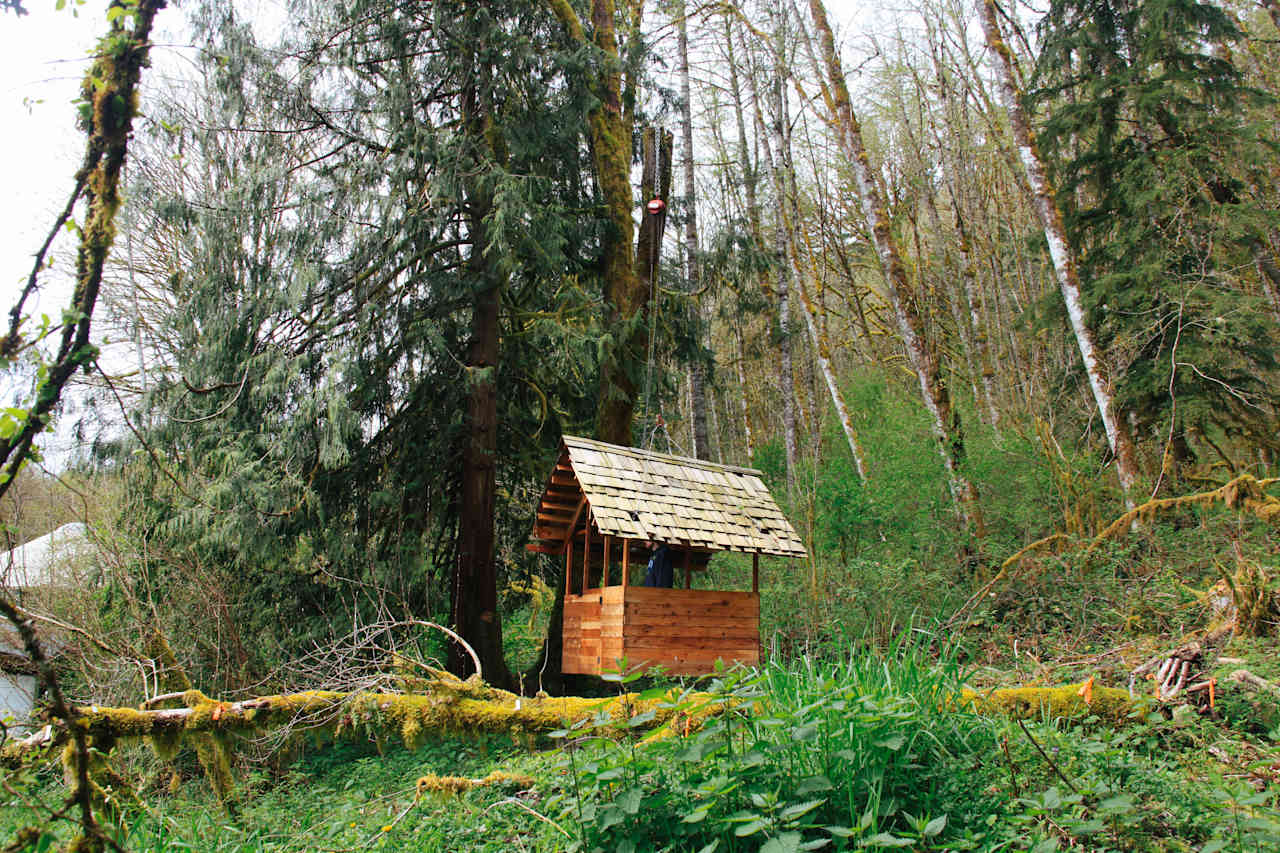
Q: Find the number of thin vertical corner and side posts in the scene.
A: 6